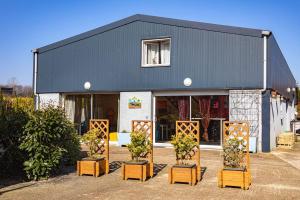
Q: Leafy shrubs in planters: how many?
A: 4